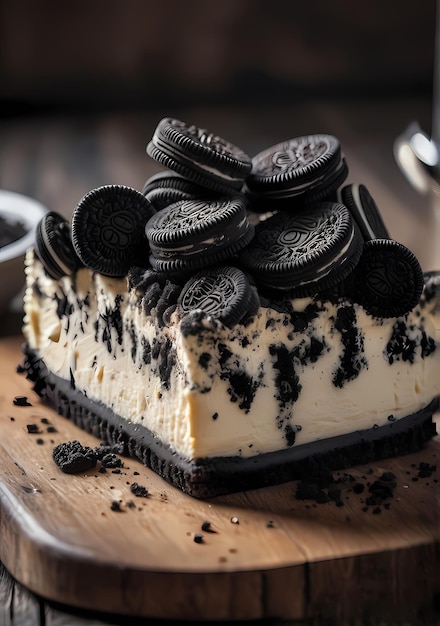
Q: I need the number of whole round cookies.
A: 10